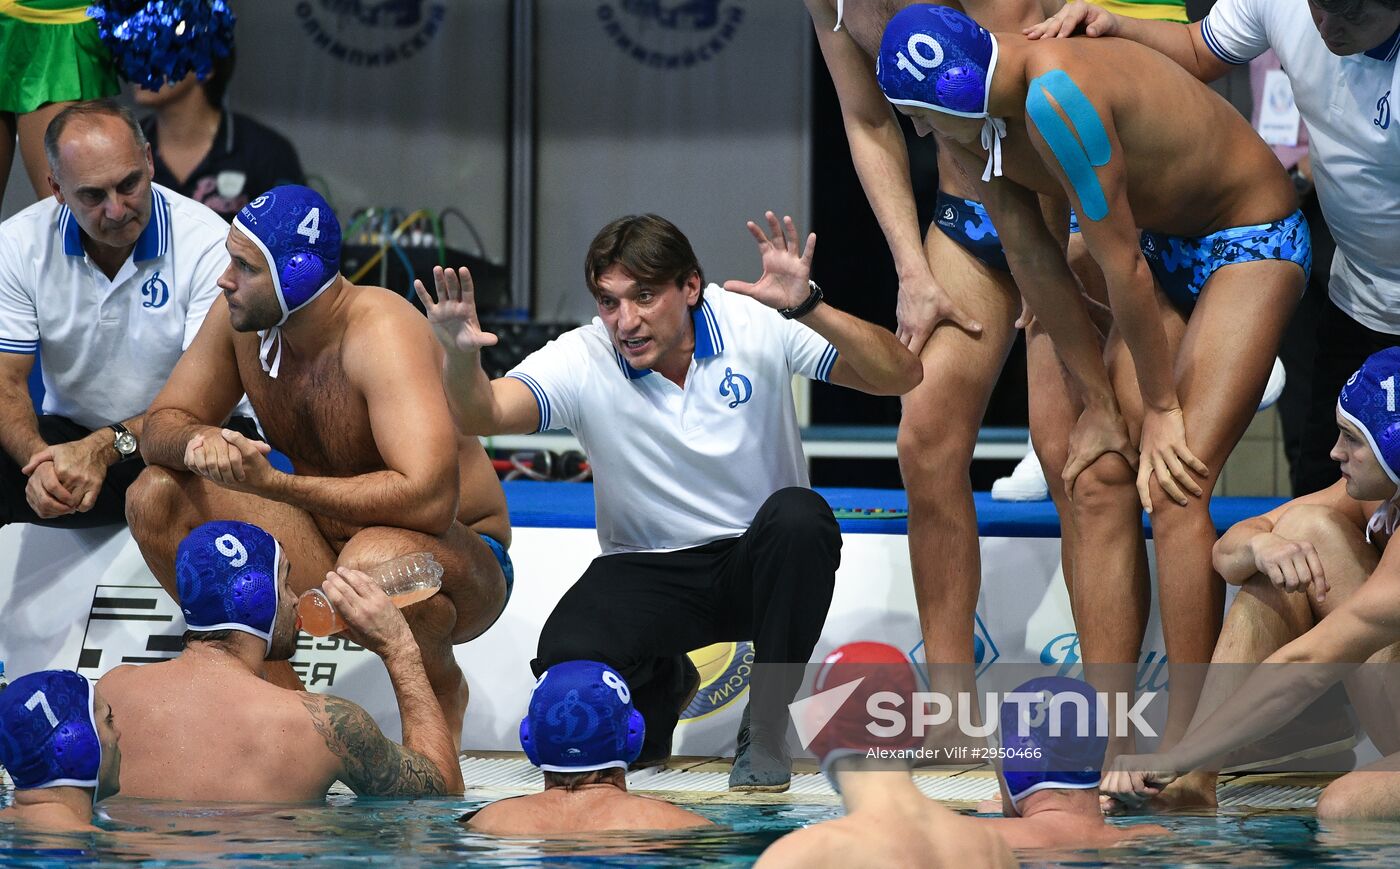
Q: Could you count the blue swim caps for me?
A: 7